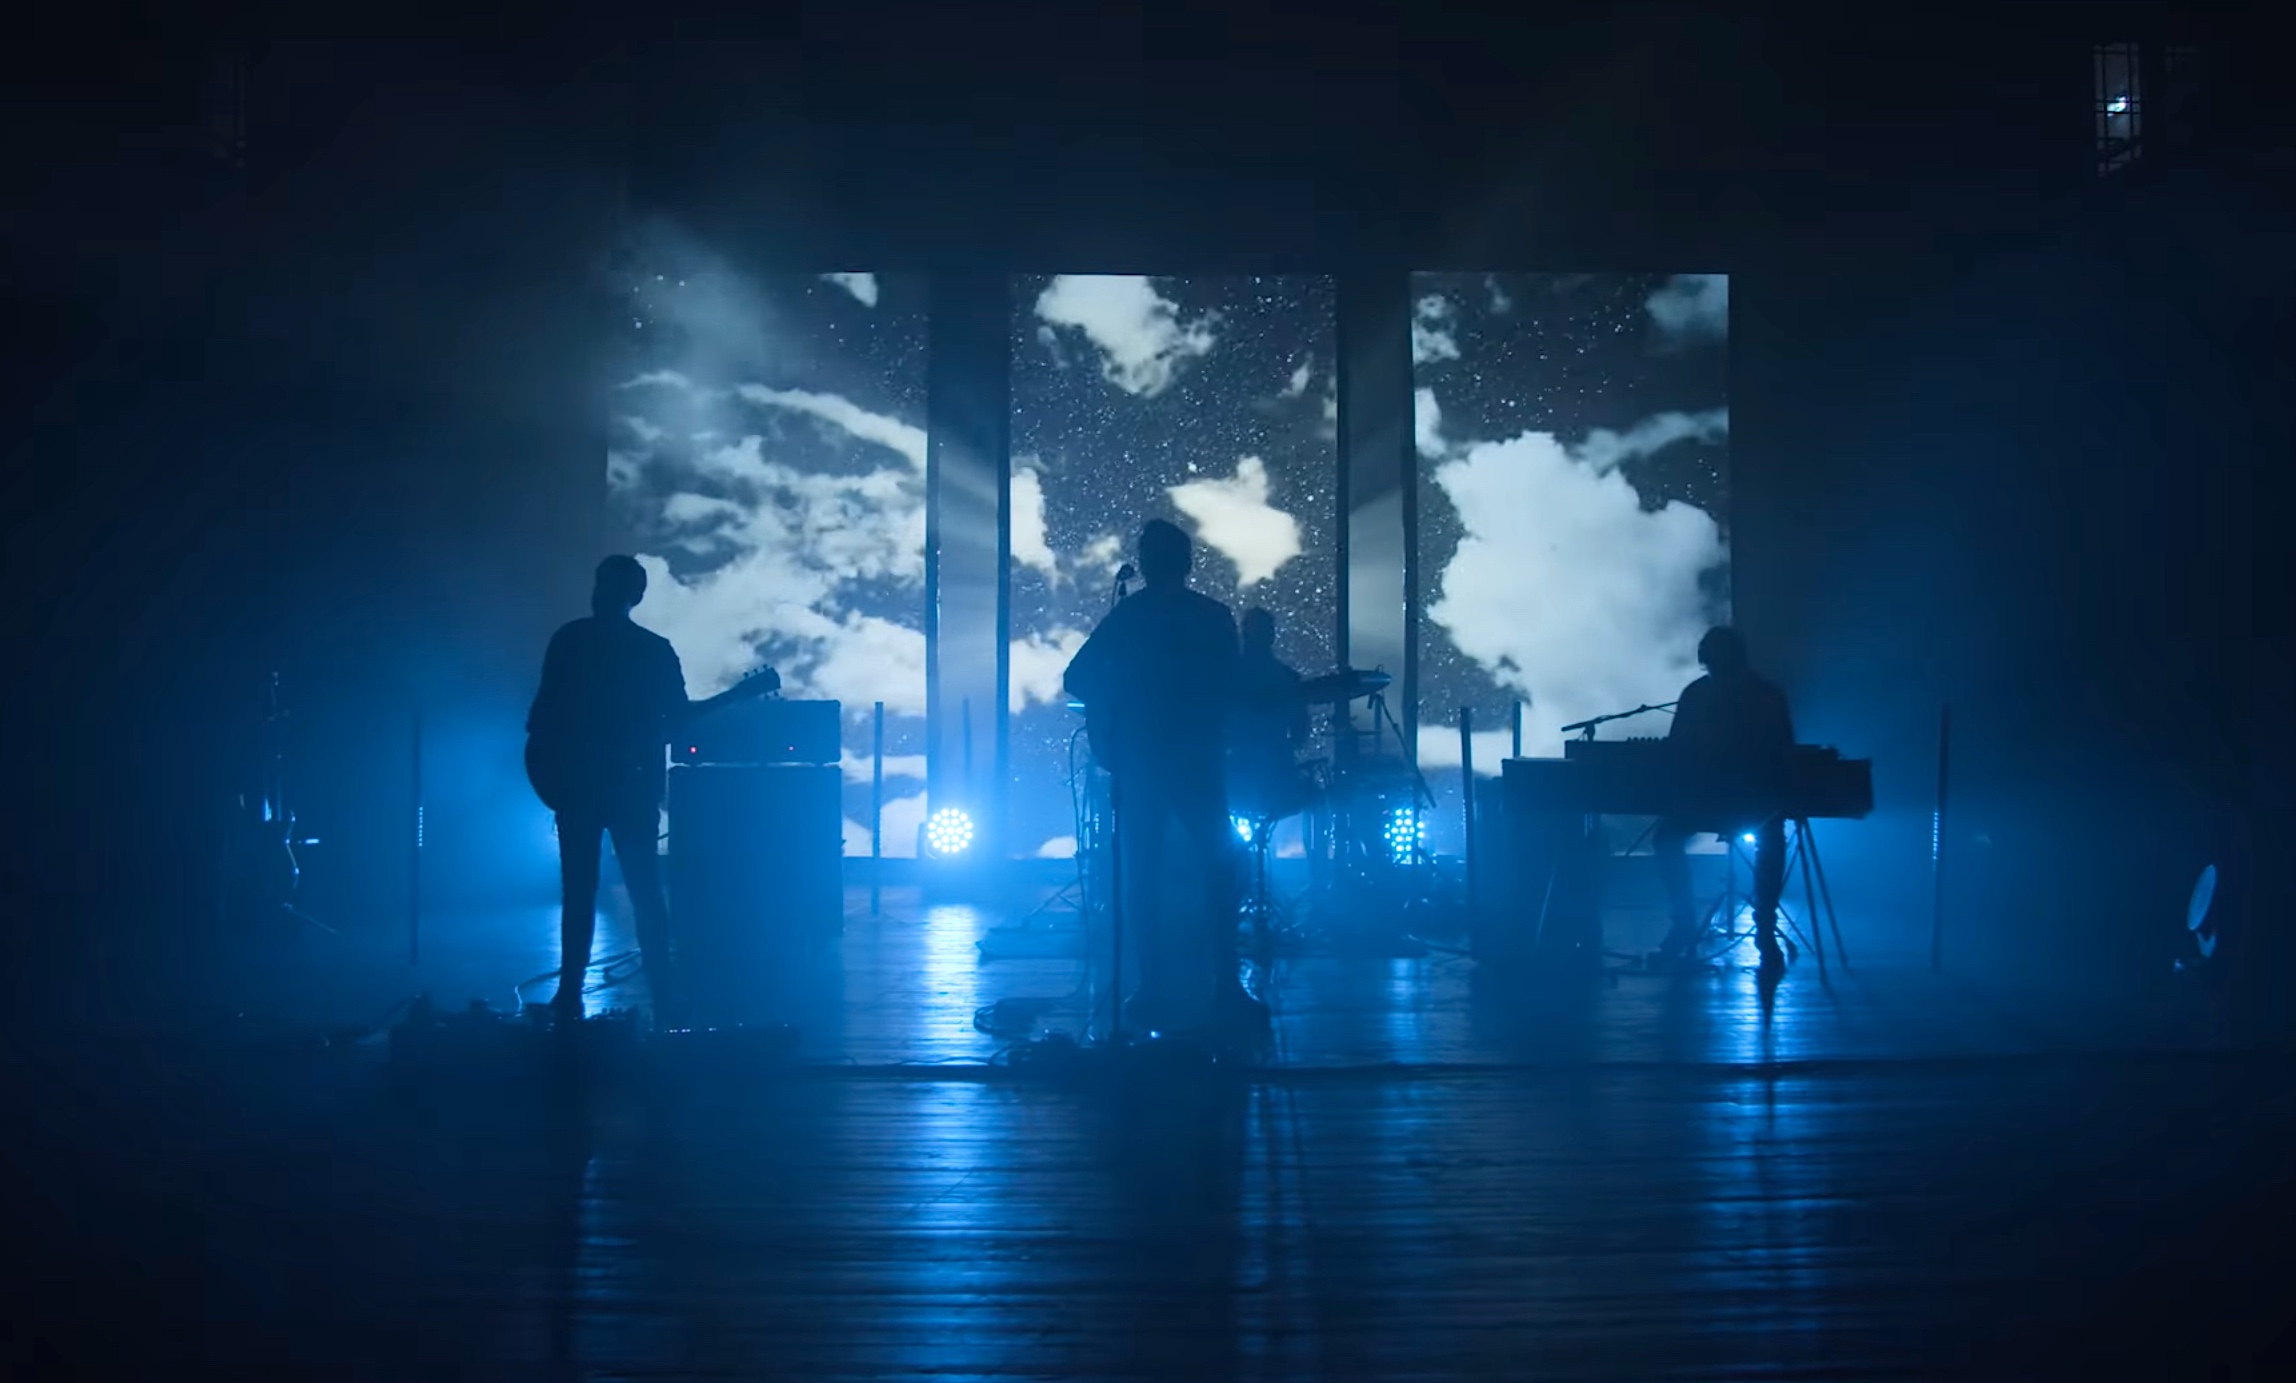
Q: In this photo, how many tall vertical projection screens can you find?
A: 3